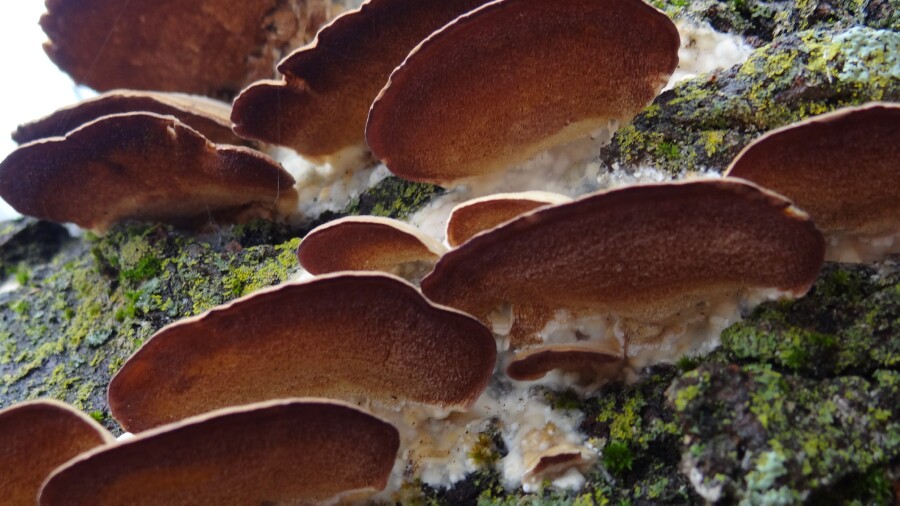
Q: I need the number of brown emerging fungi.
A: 14